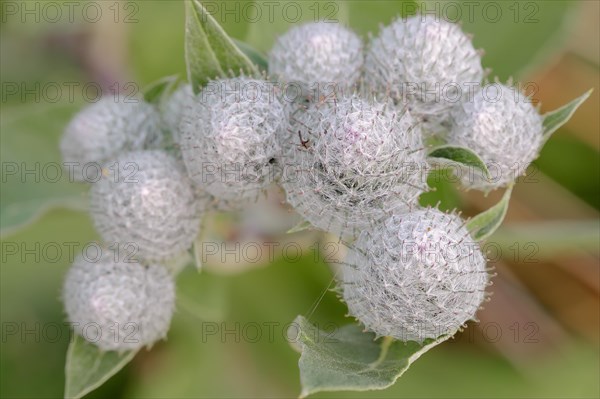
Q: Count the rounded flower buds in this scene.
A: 10